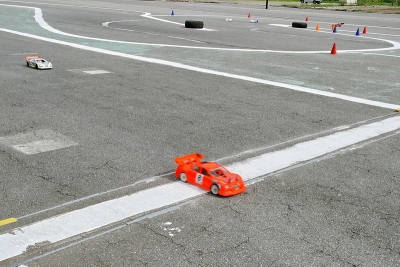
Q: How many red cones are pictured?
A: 4